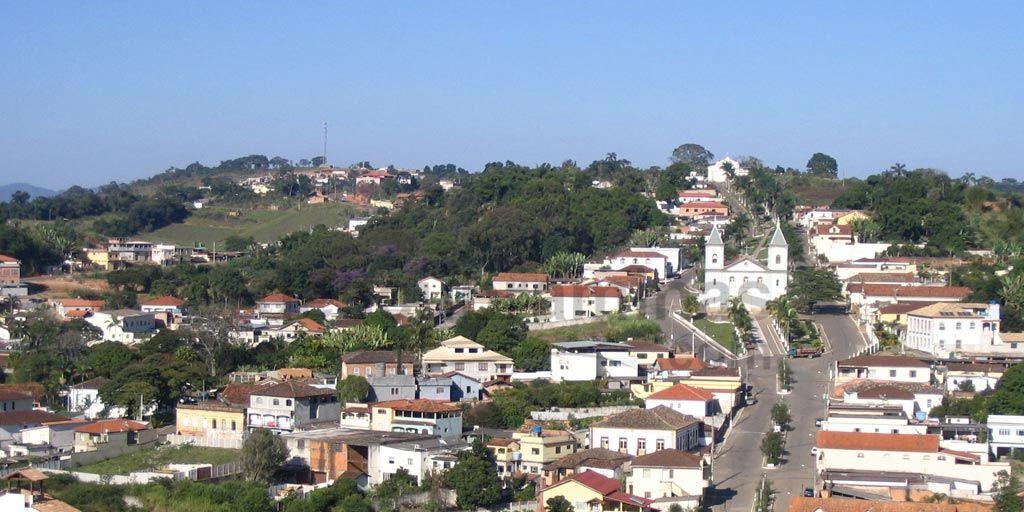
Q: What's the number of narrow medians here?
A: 3